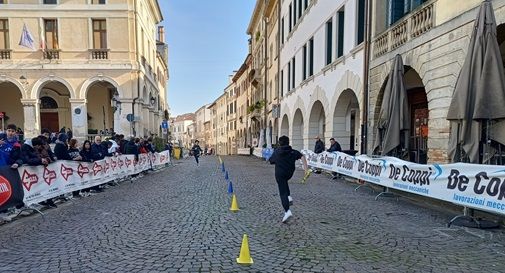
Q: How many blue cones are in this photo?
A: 3